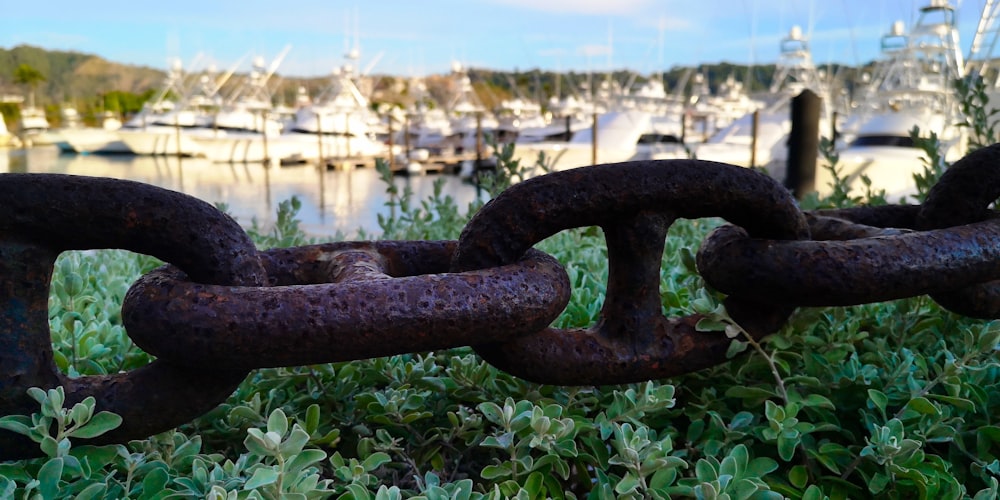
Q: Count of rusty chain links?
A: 5